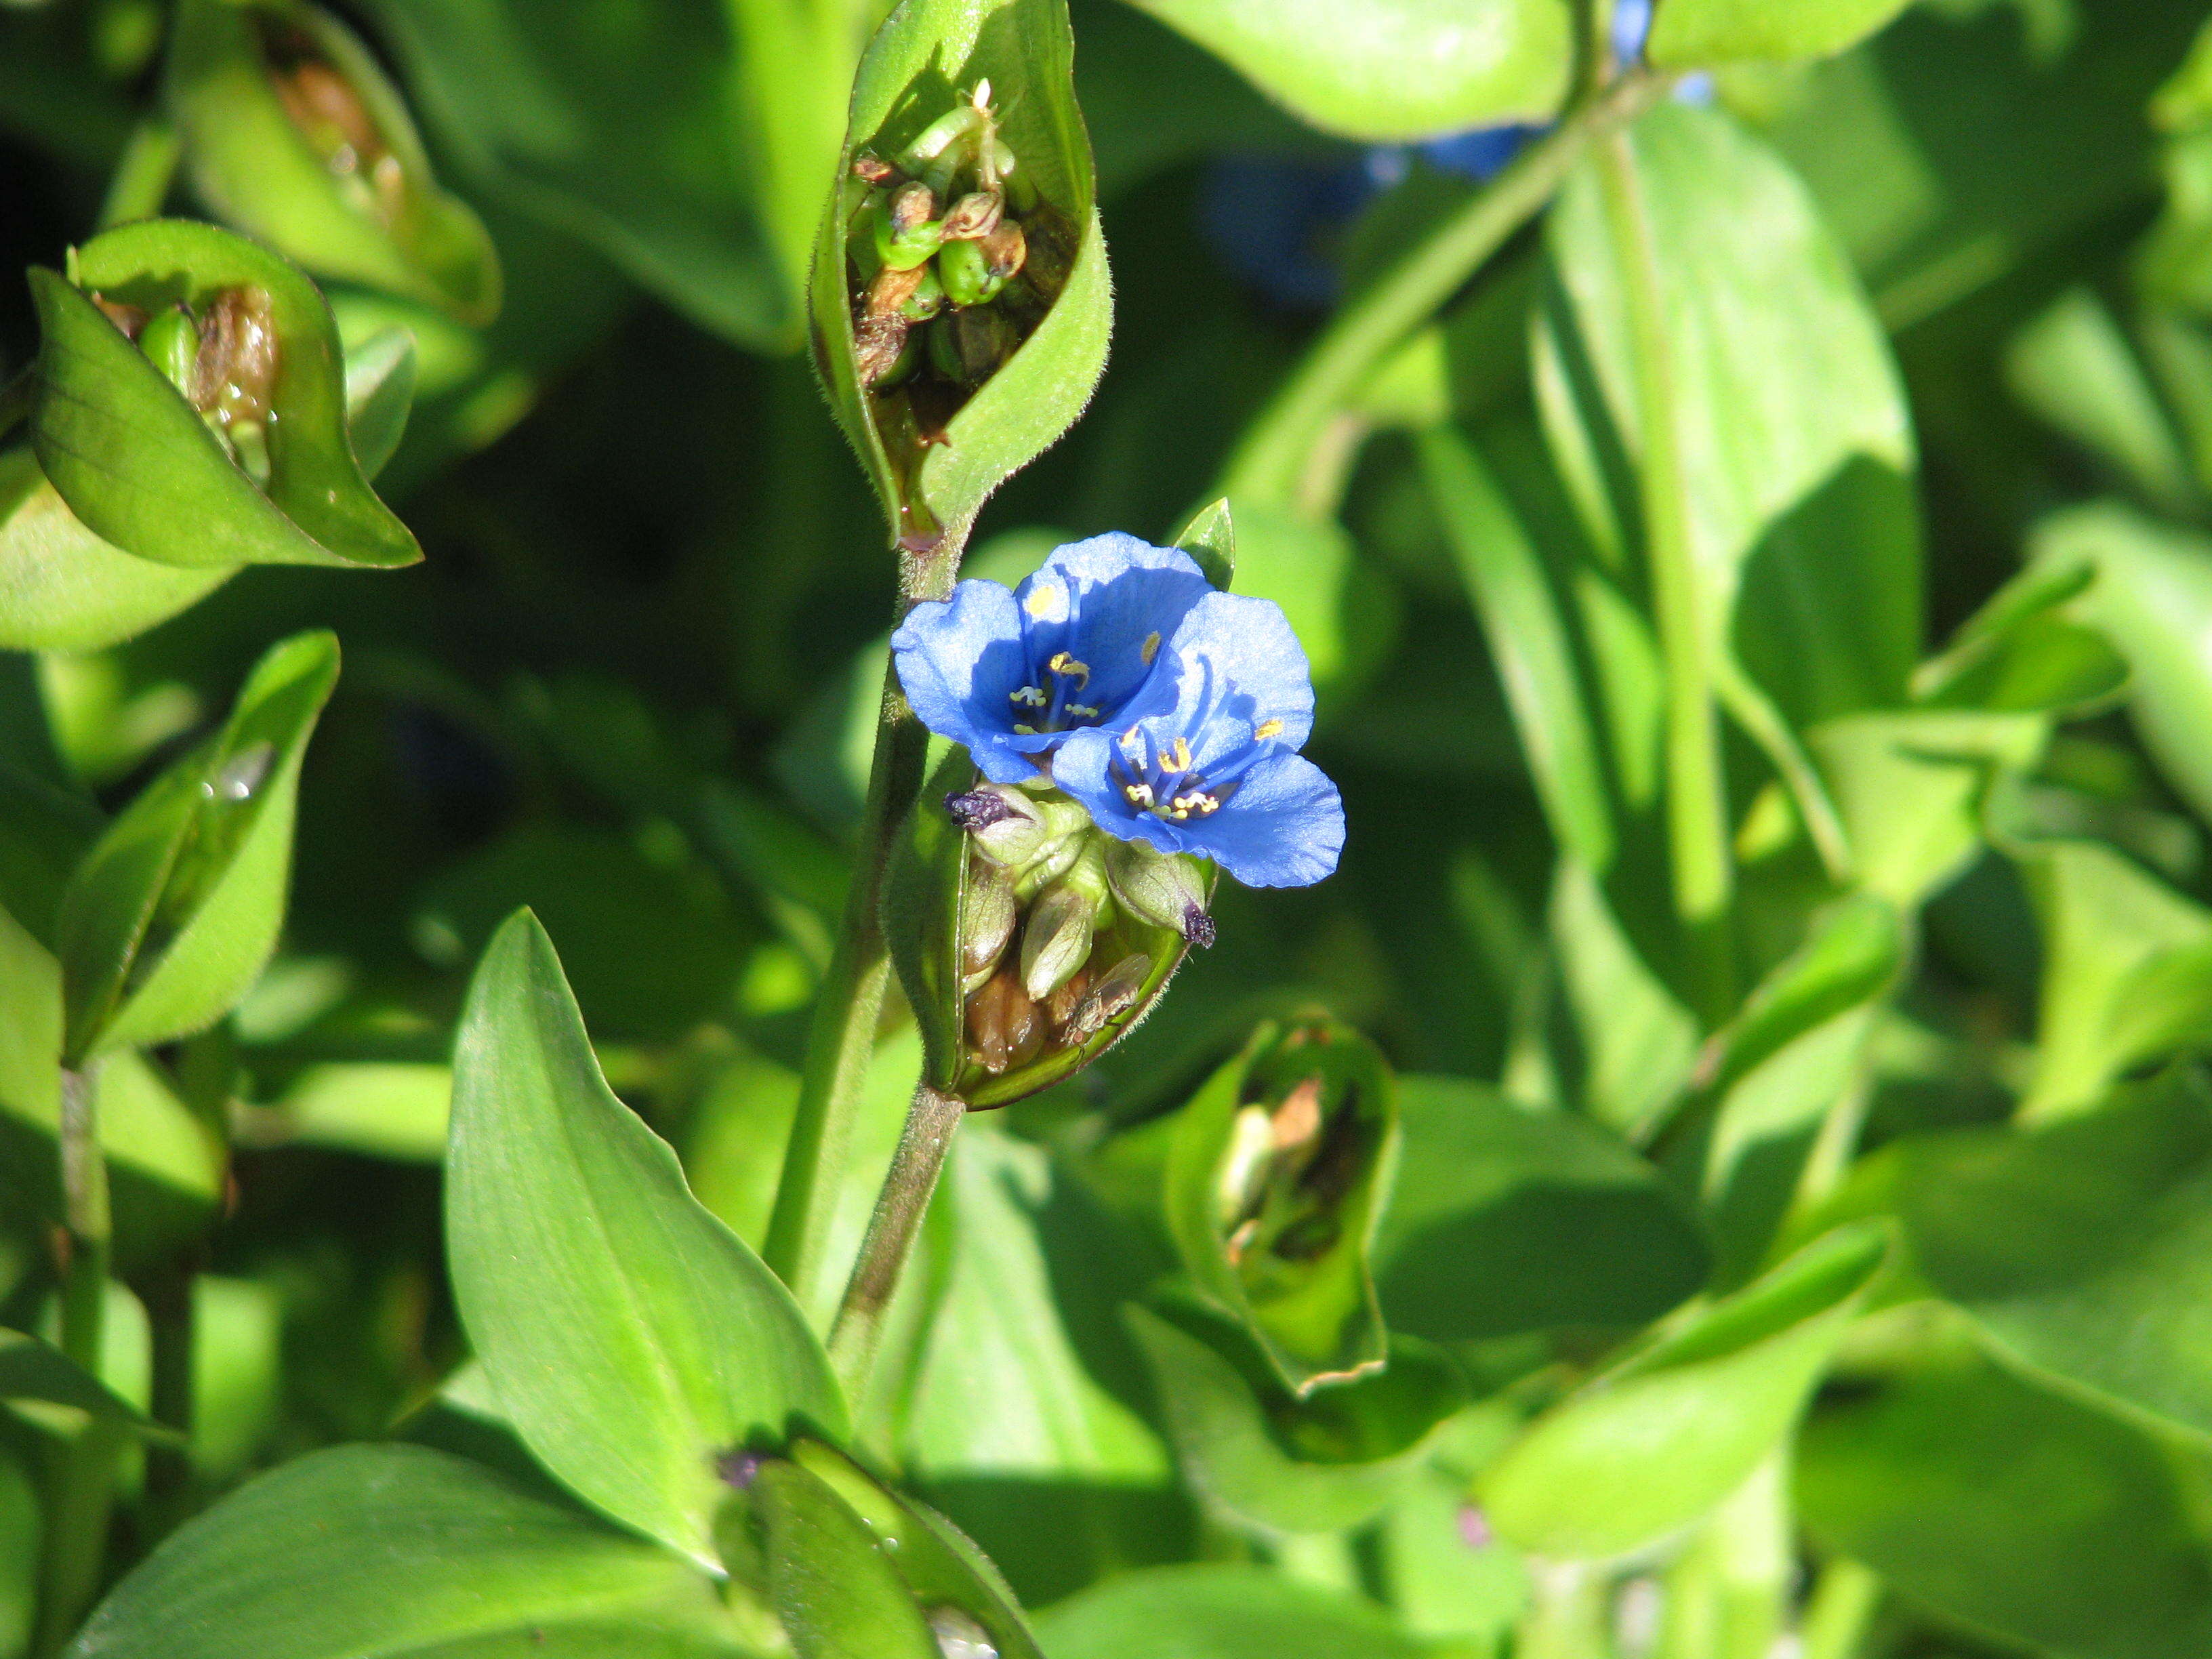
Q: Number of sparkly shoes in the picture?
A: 0